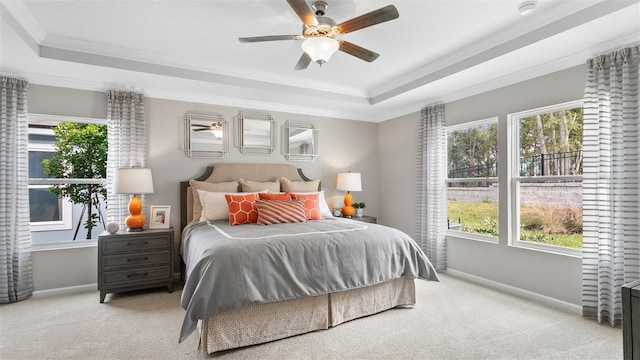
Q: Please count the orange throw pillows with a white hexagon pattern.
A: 2